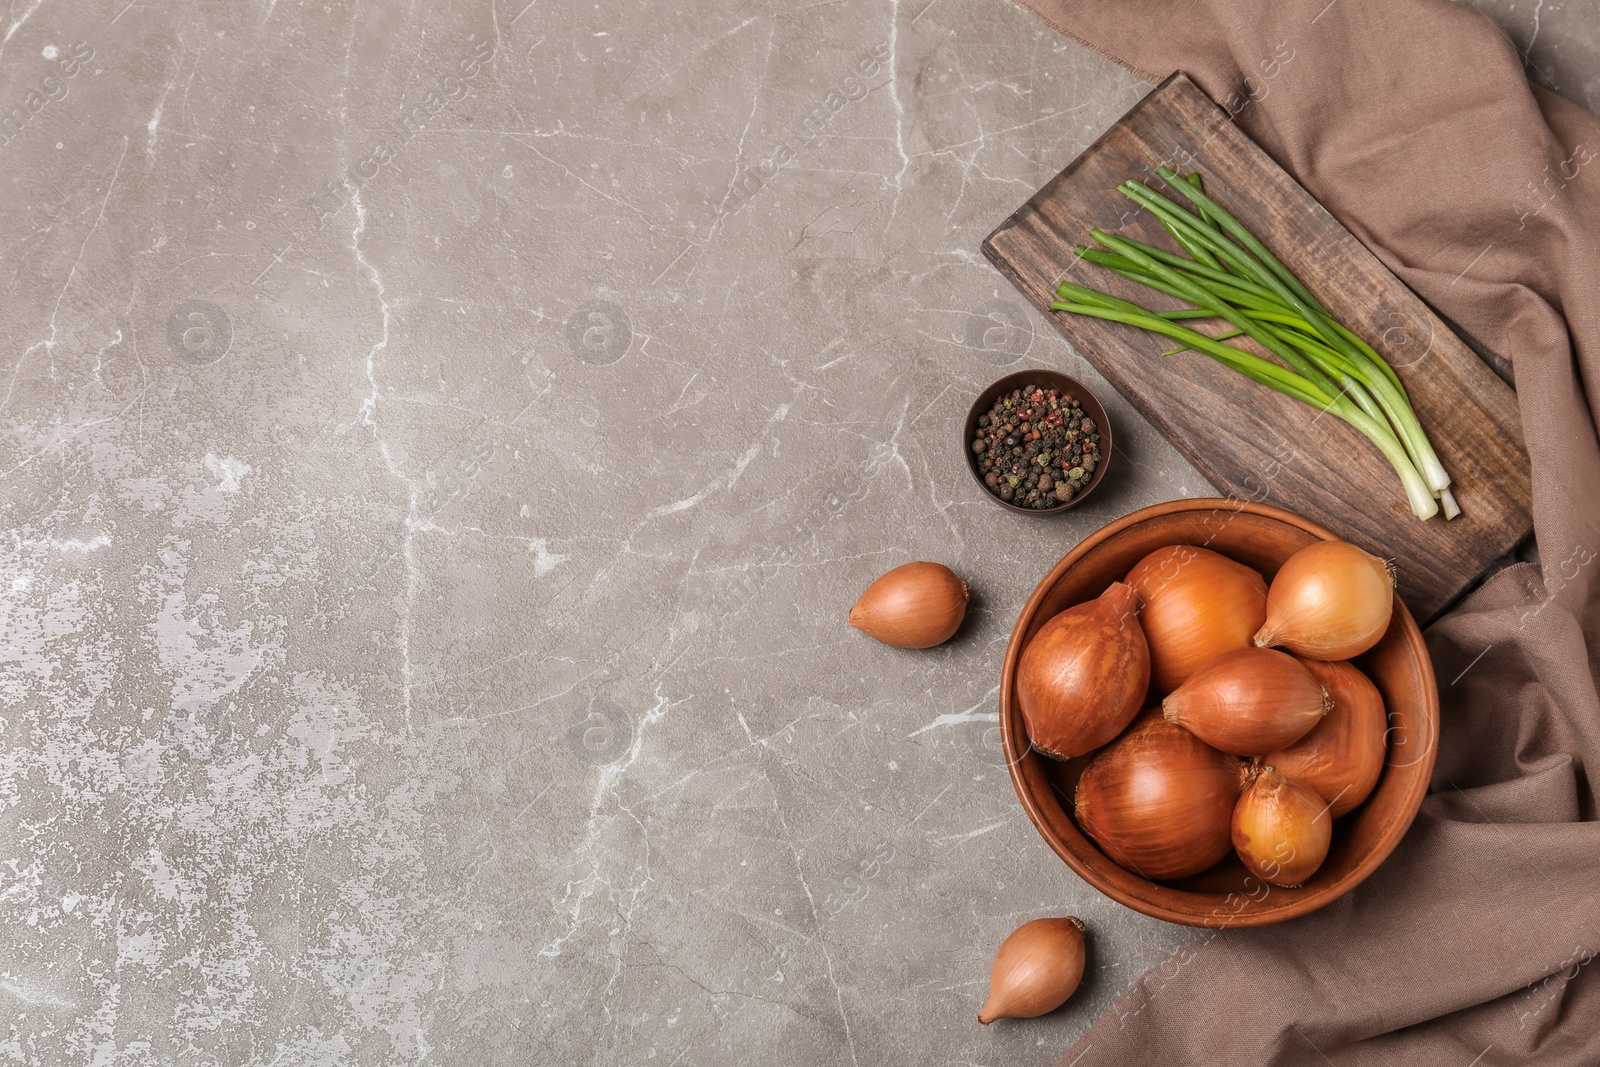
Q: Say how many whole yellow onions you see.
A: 9